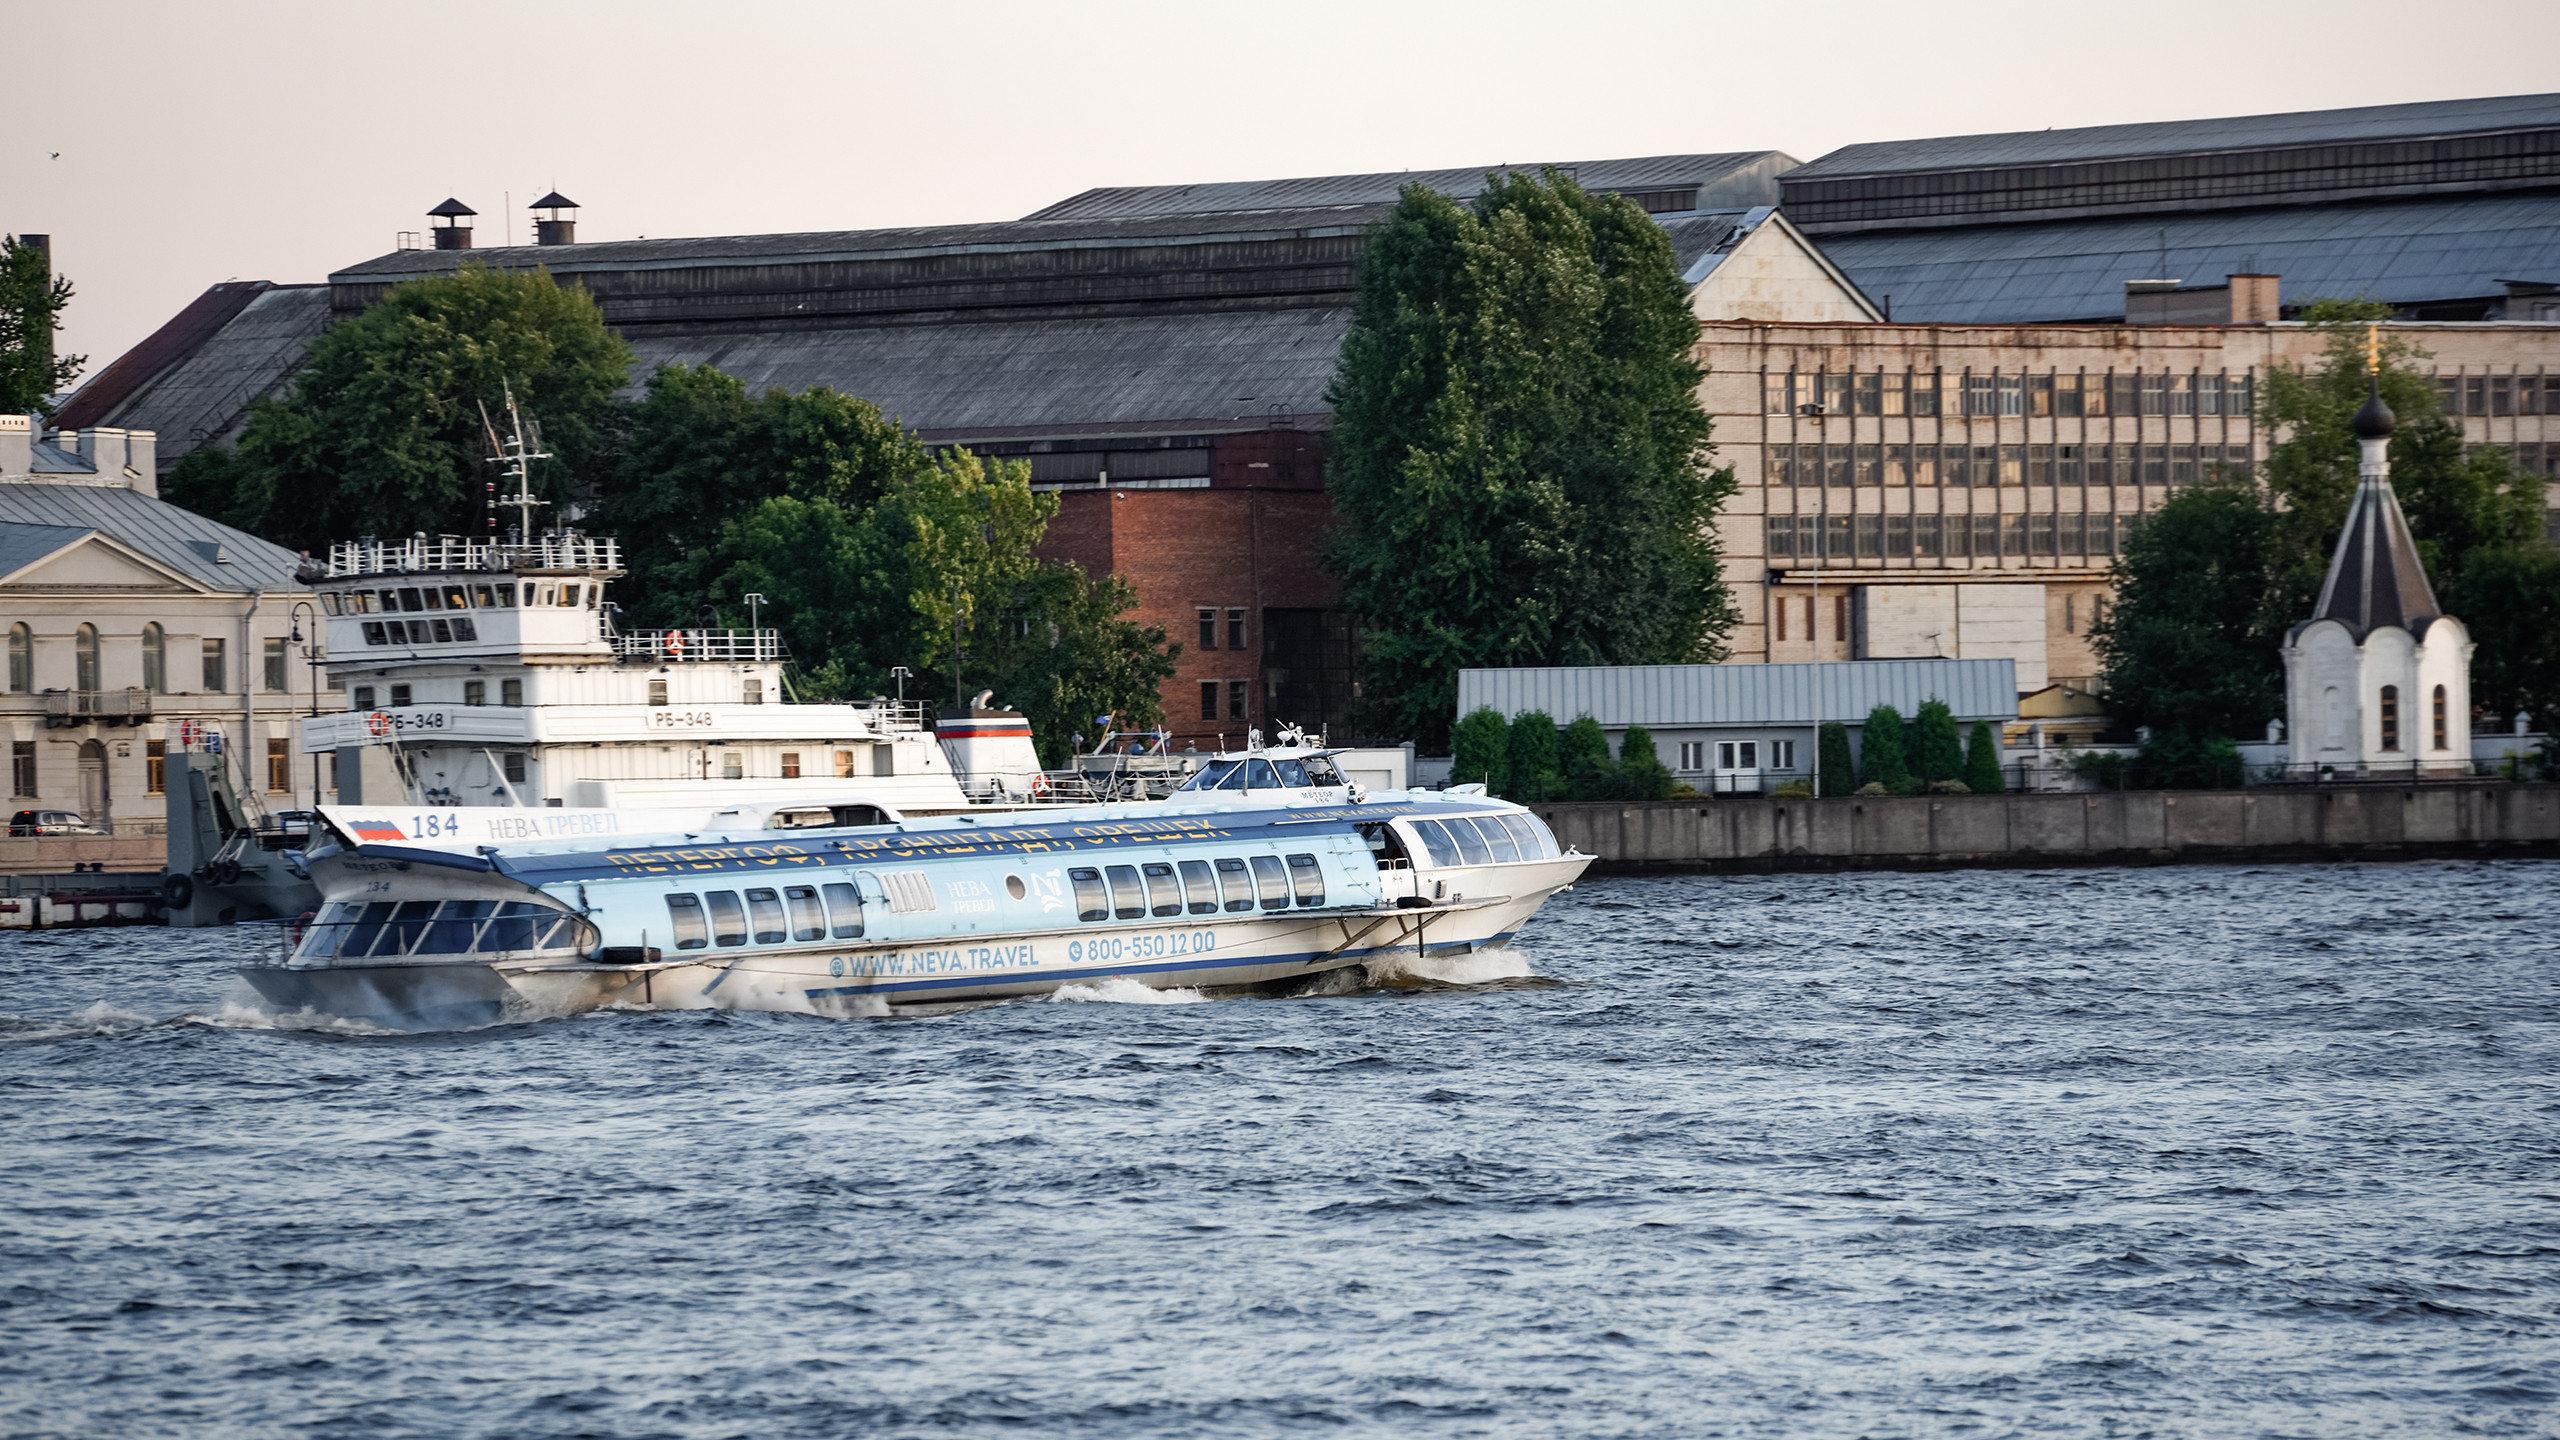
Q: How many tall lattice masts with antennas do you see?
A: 1